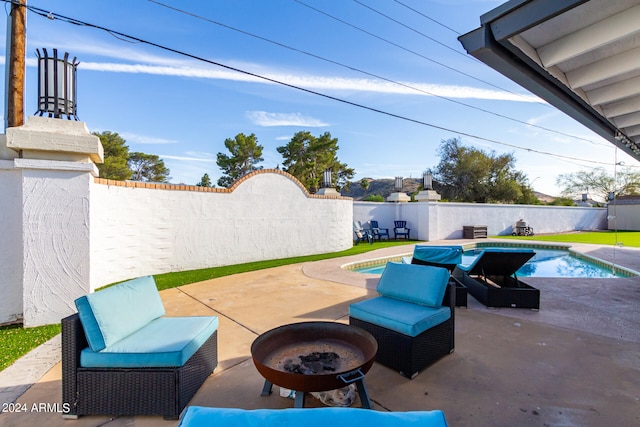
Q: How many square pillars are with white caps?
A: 4